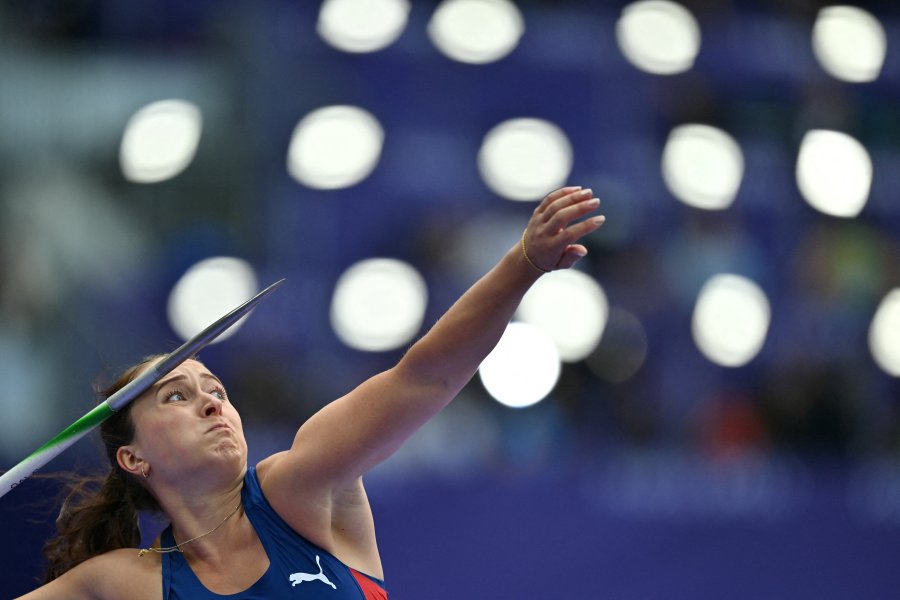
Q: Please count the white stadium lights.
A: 15